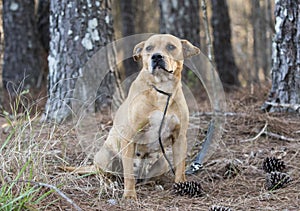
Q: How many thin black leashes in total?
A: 1